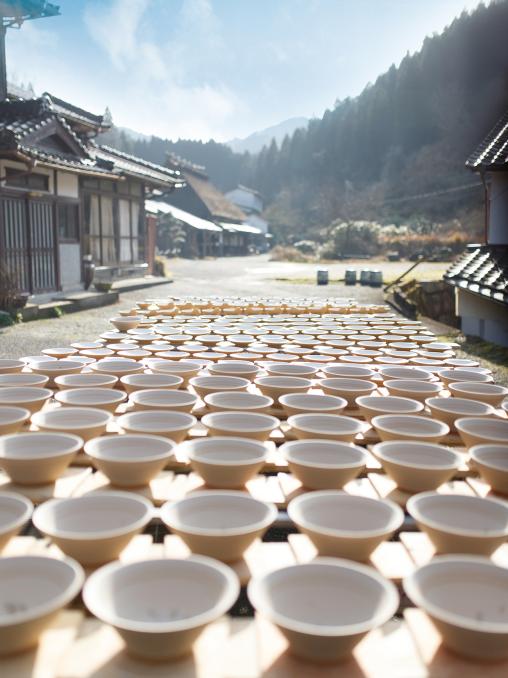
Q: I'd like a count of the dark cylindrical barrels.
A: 4